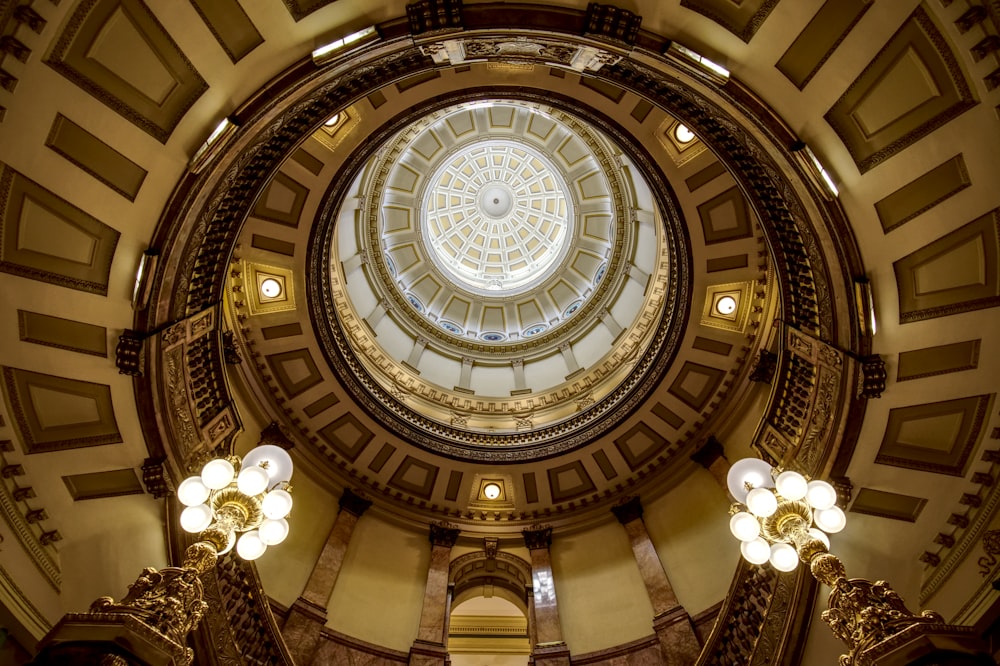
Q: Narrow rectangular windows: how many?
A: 6